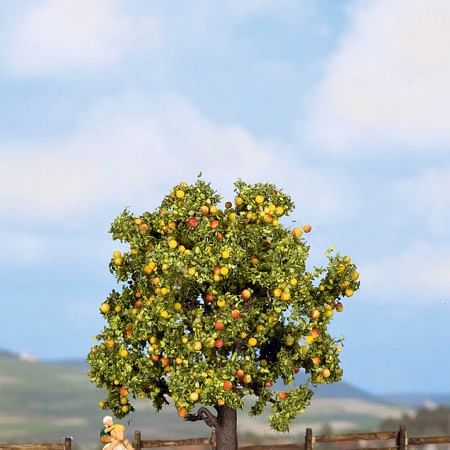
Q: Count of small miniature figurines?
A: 2